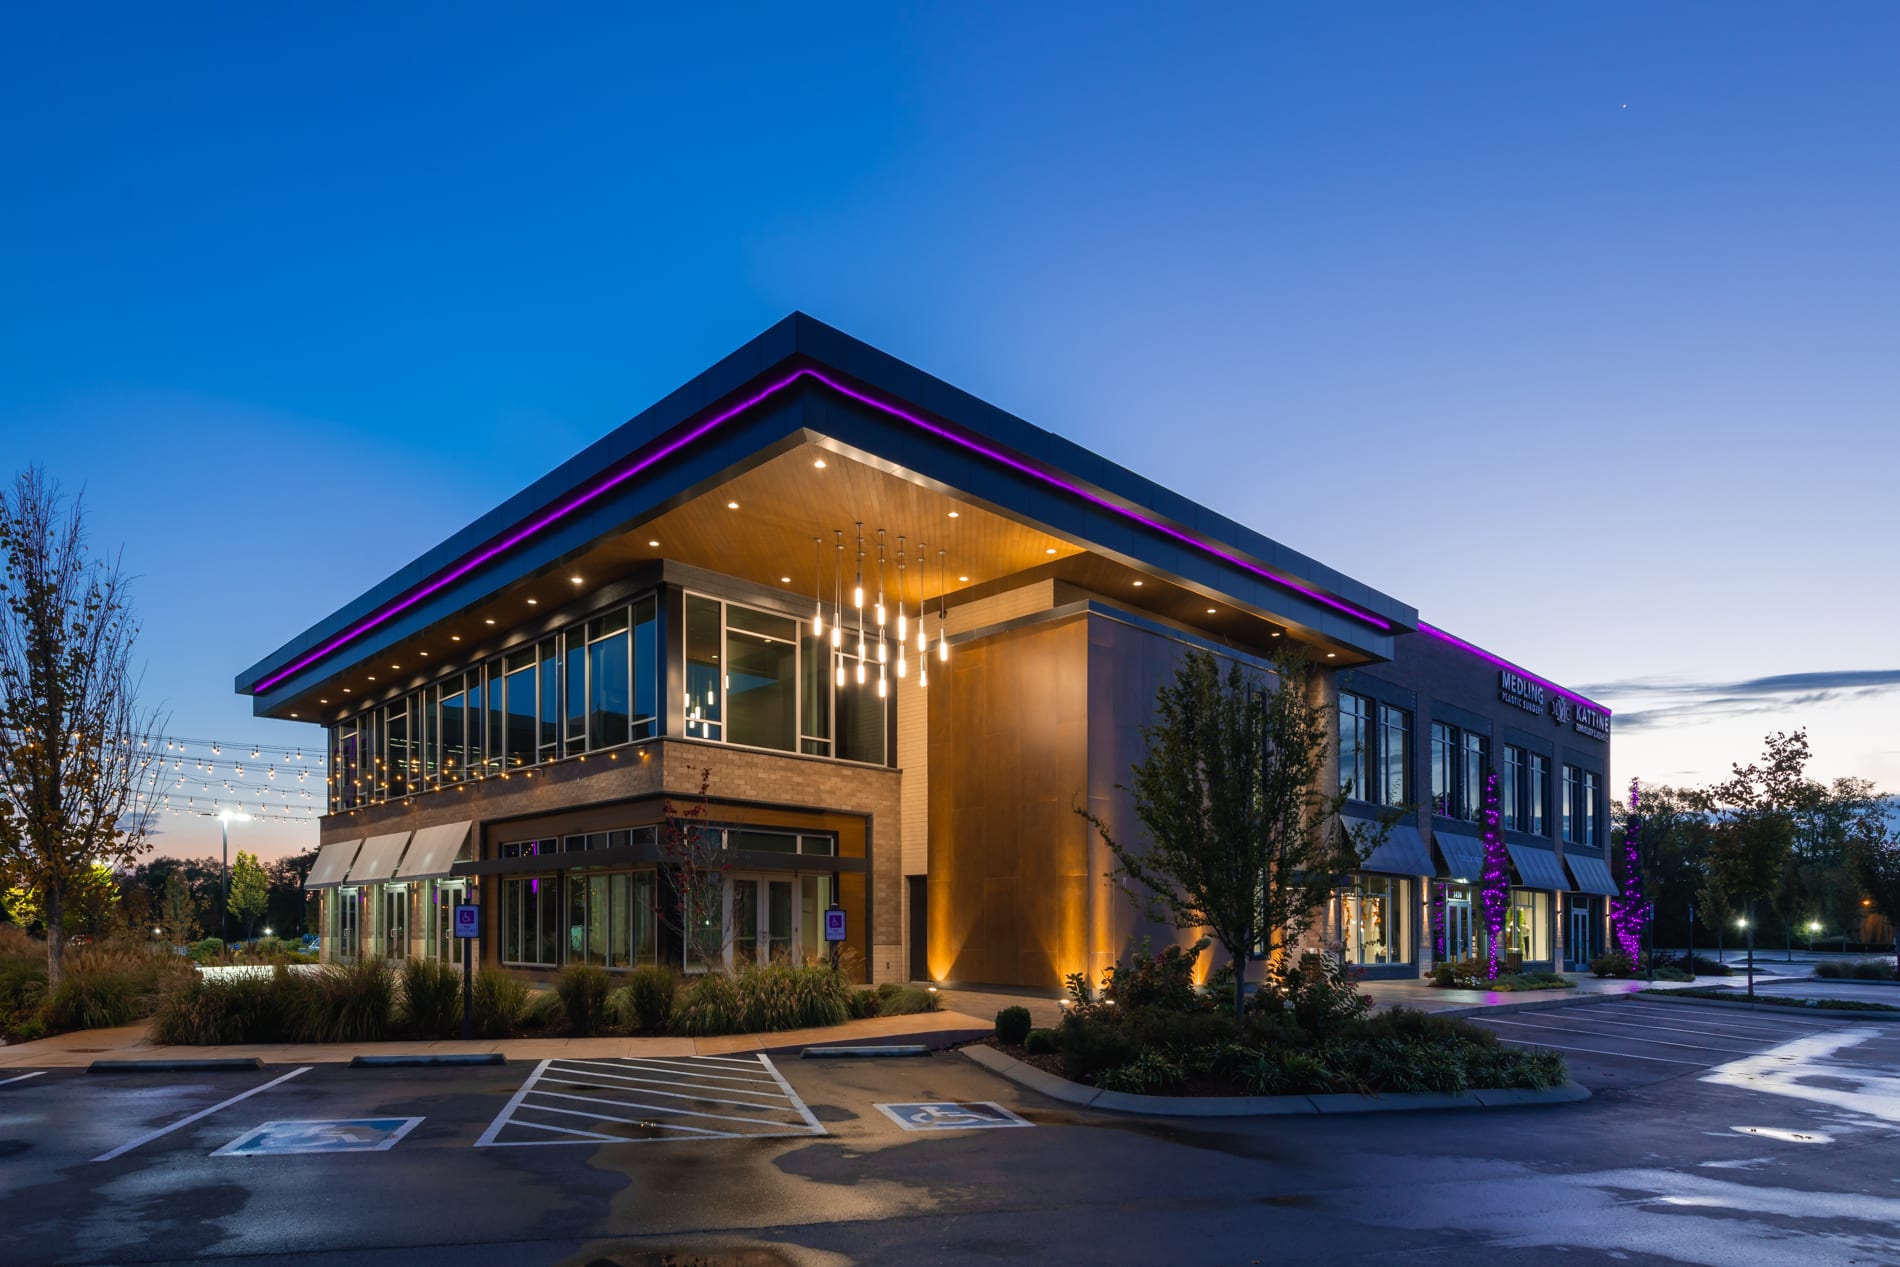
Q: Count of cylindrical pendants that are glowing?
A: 14